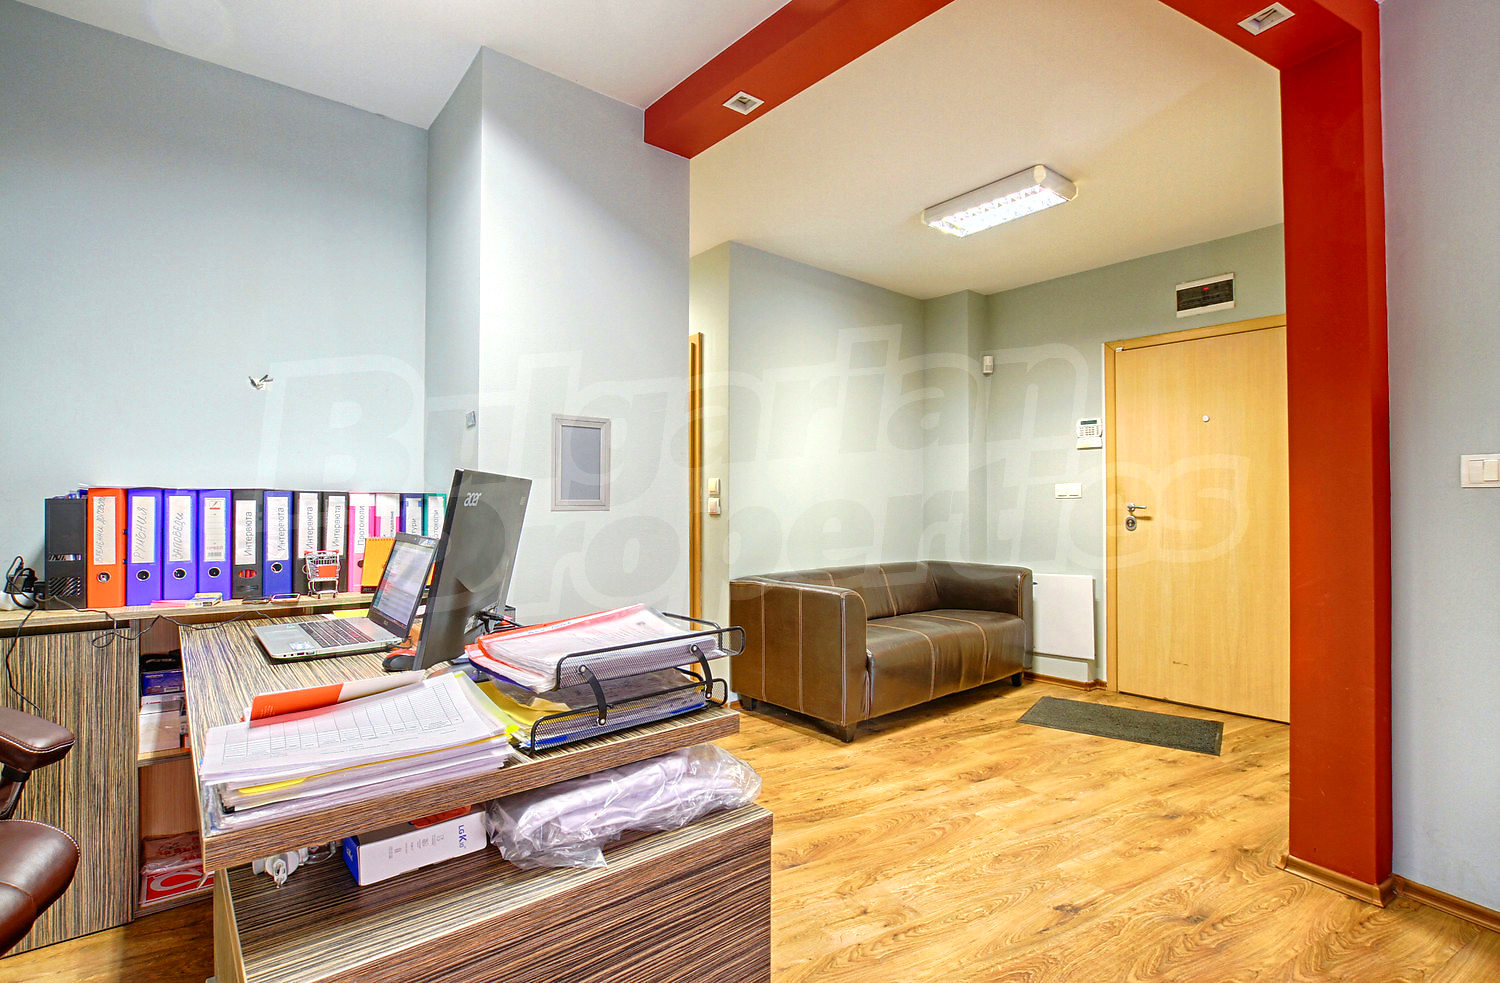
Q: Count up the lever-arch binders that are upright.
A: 12